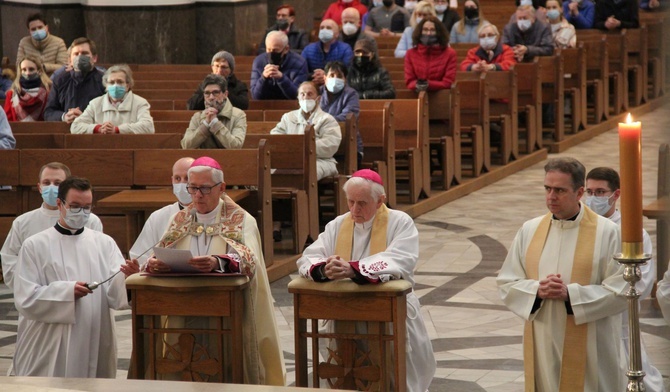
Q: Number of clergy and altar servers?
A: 7